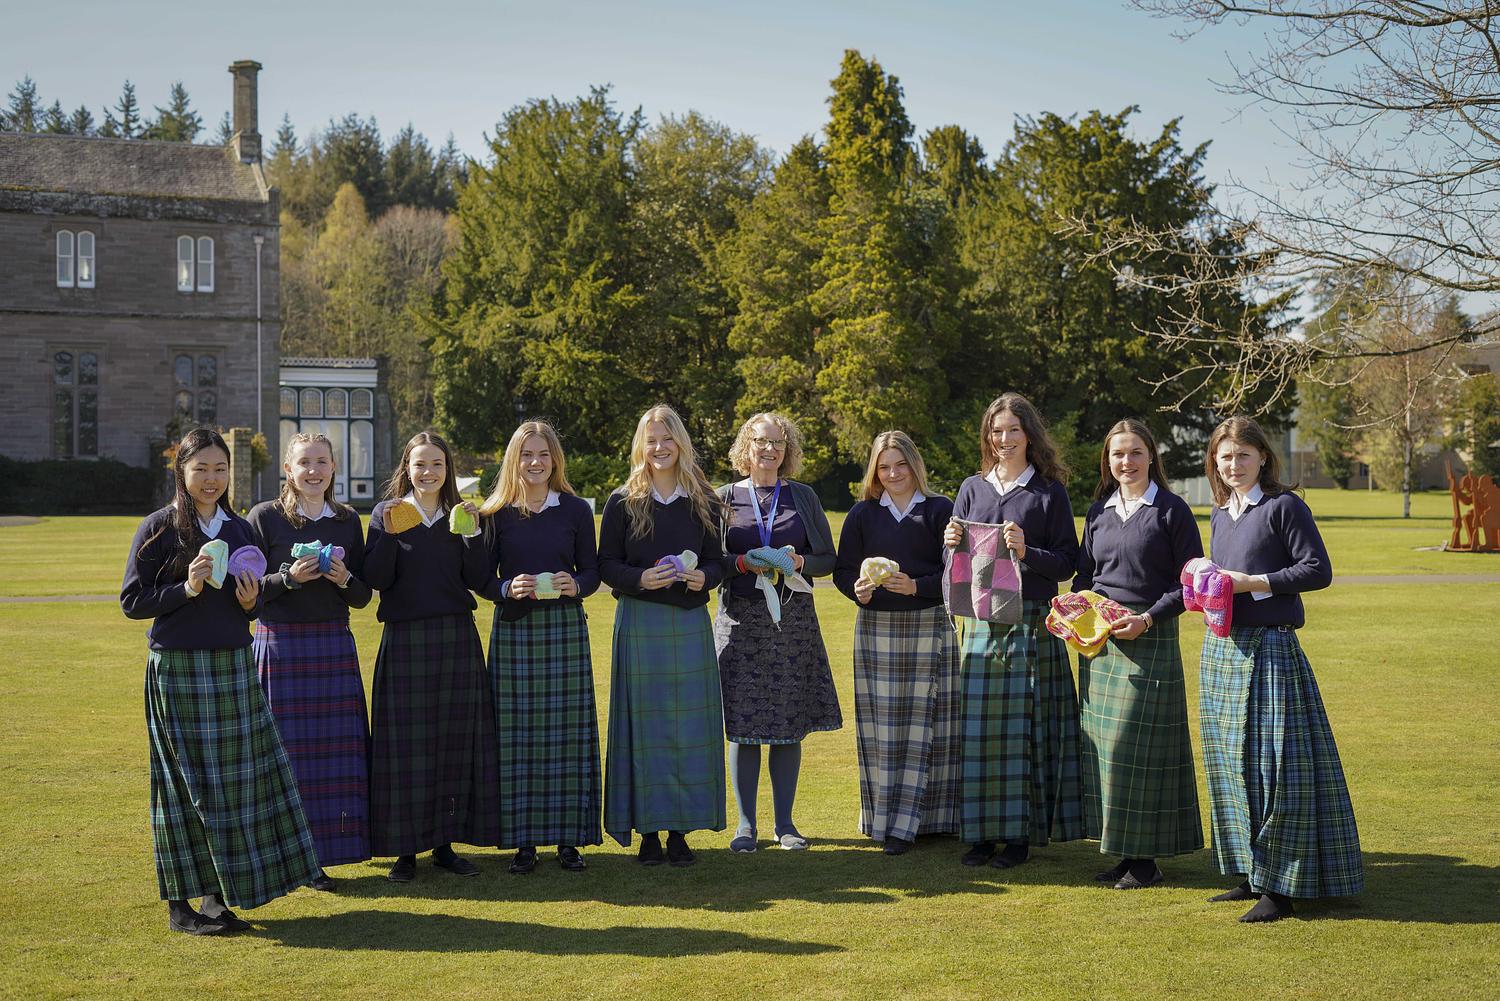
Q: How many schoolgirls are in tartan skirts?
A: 9